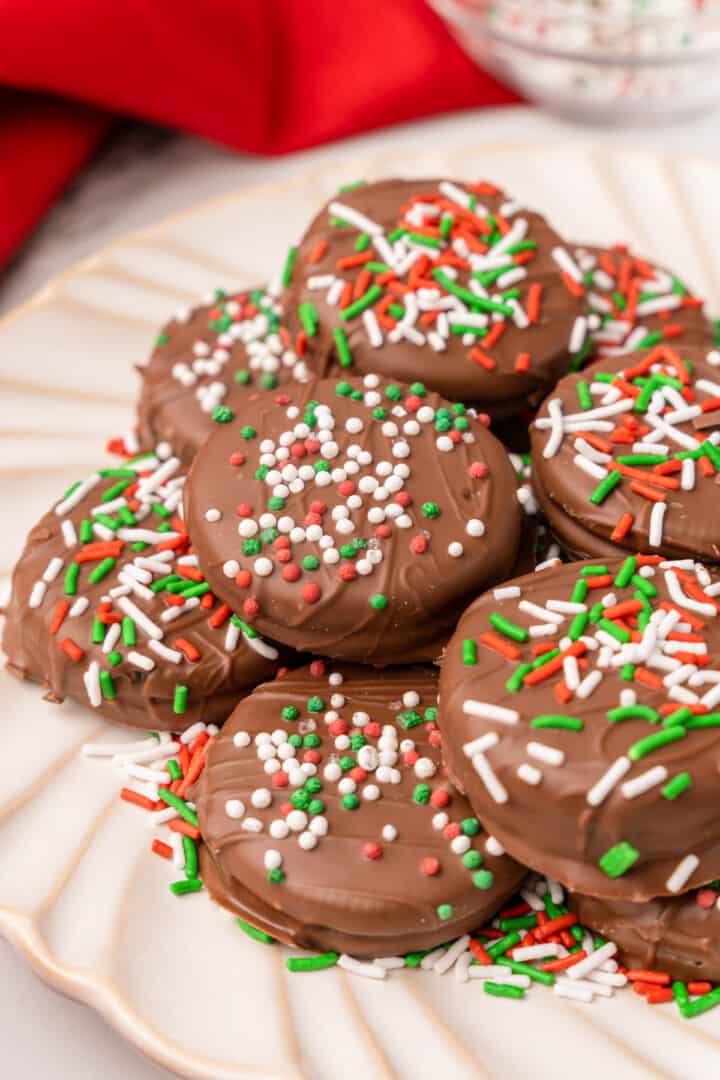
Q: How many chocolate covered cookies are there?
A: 9